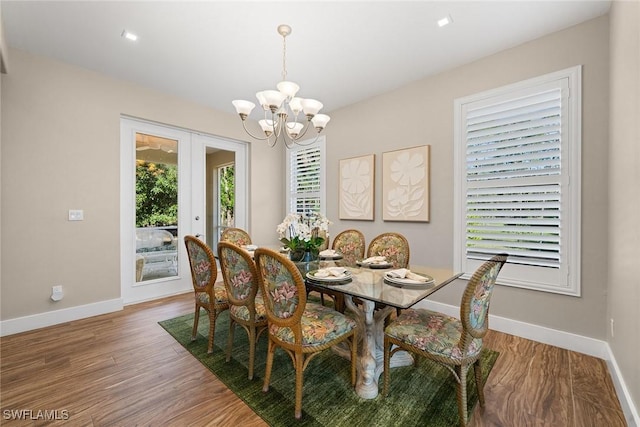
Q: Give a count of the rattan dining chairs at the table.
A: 8